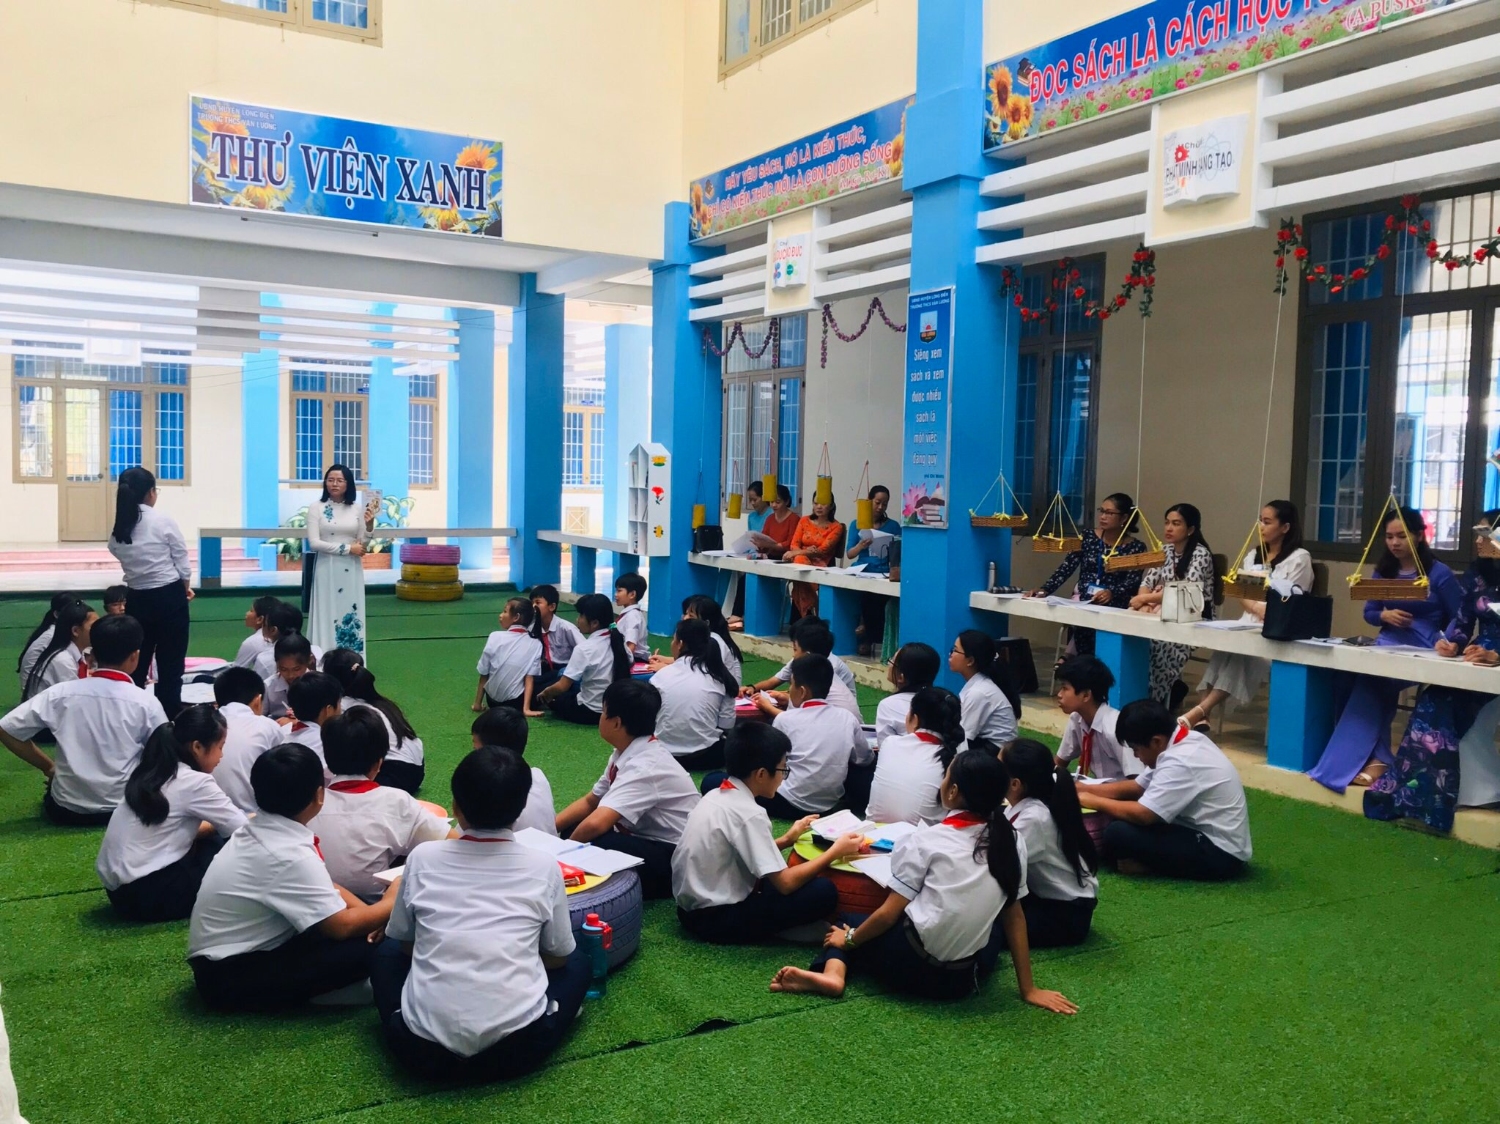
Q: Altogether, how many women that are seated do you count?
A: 9